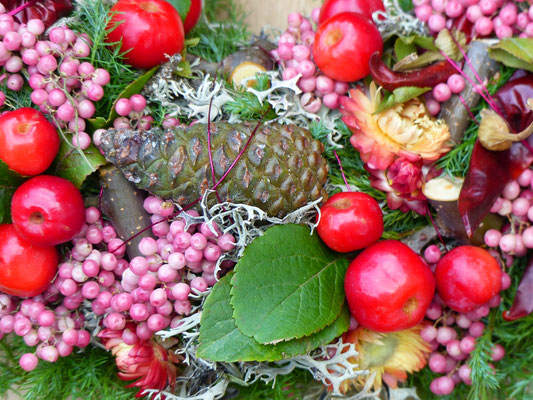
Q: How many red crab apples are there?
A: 10